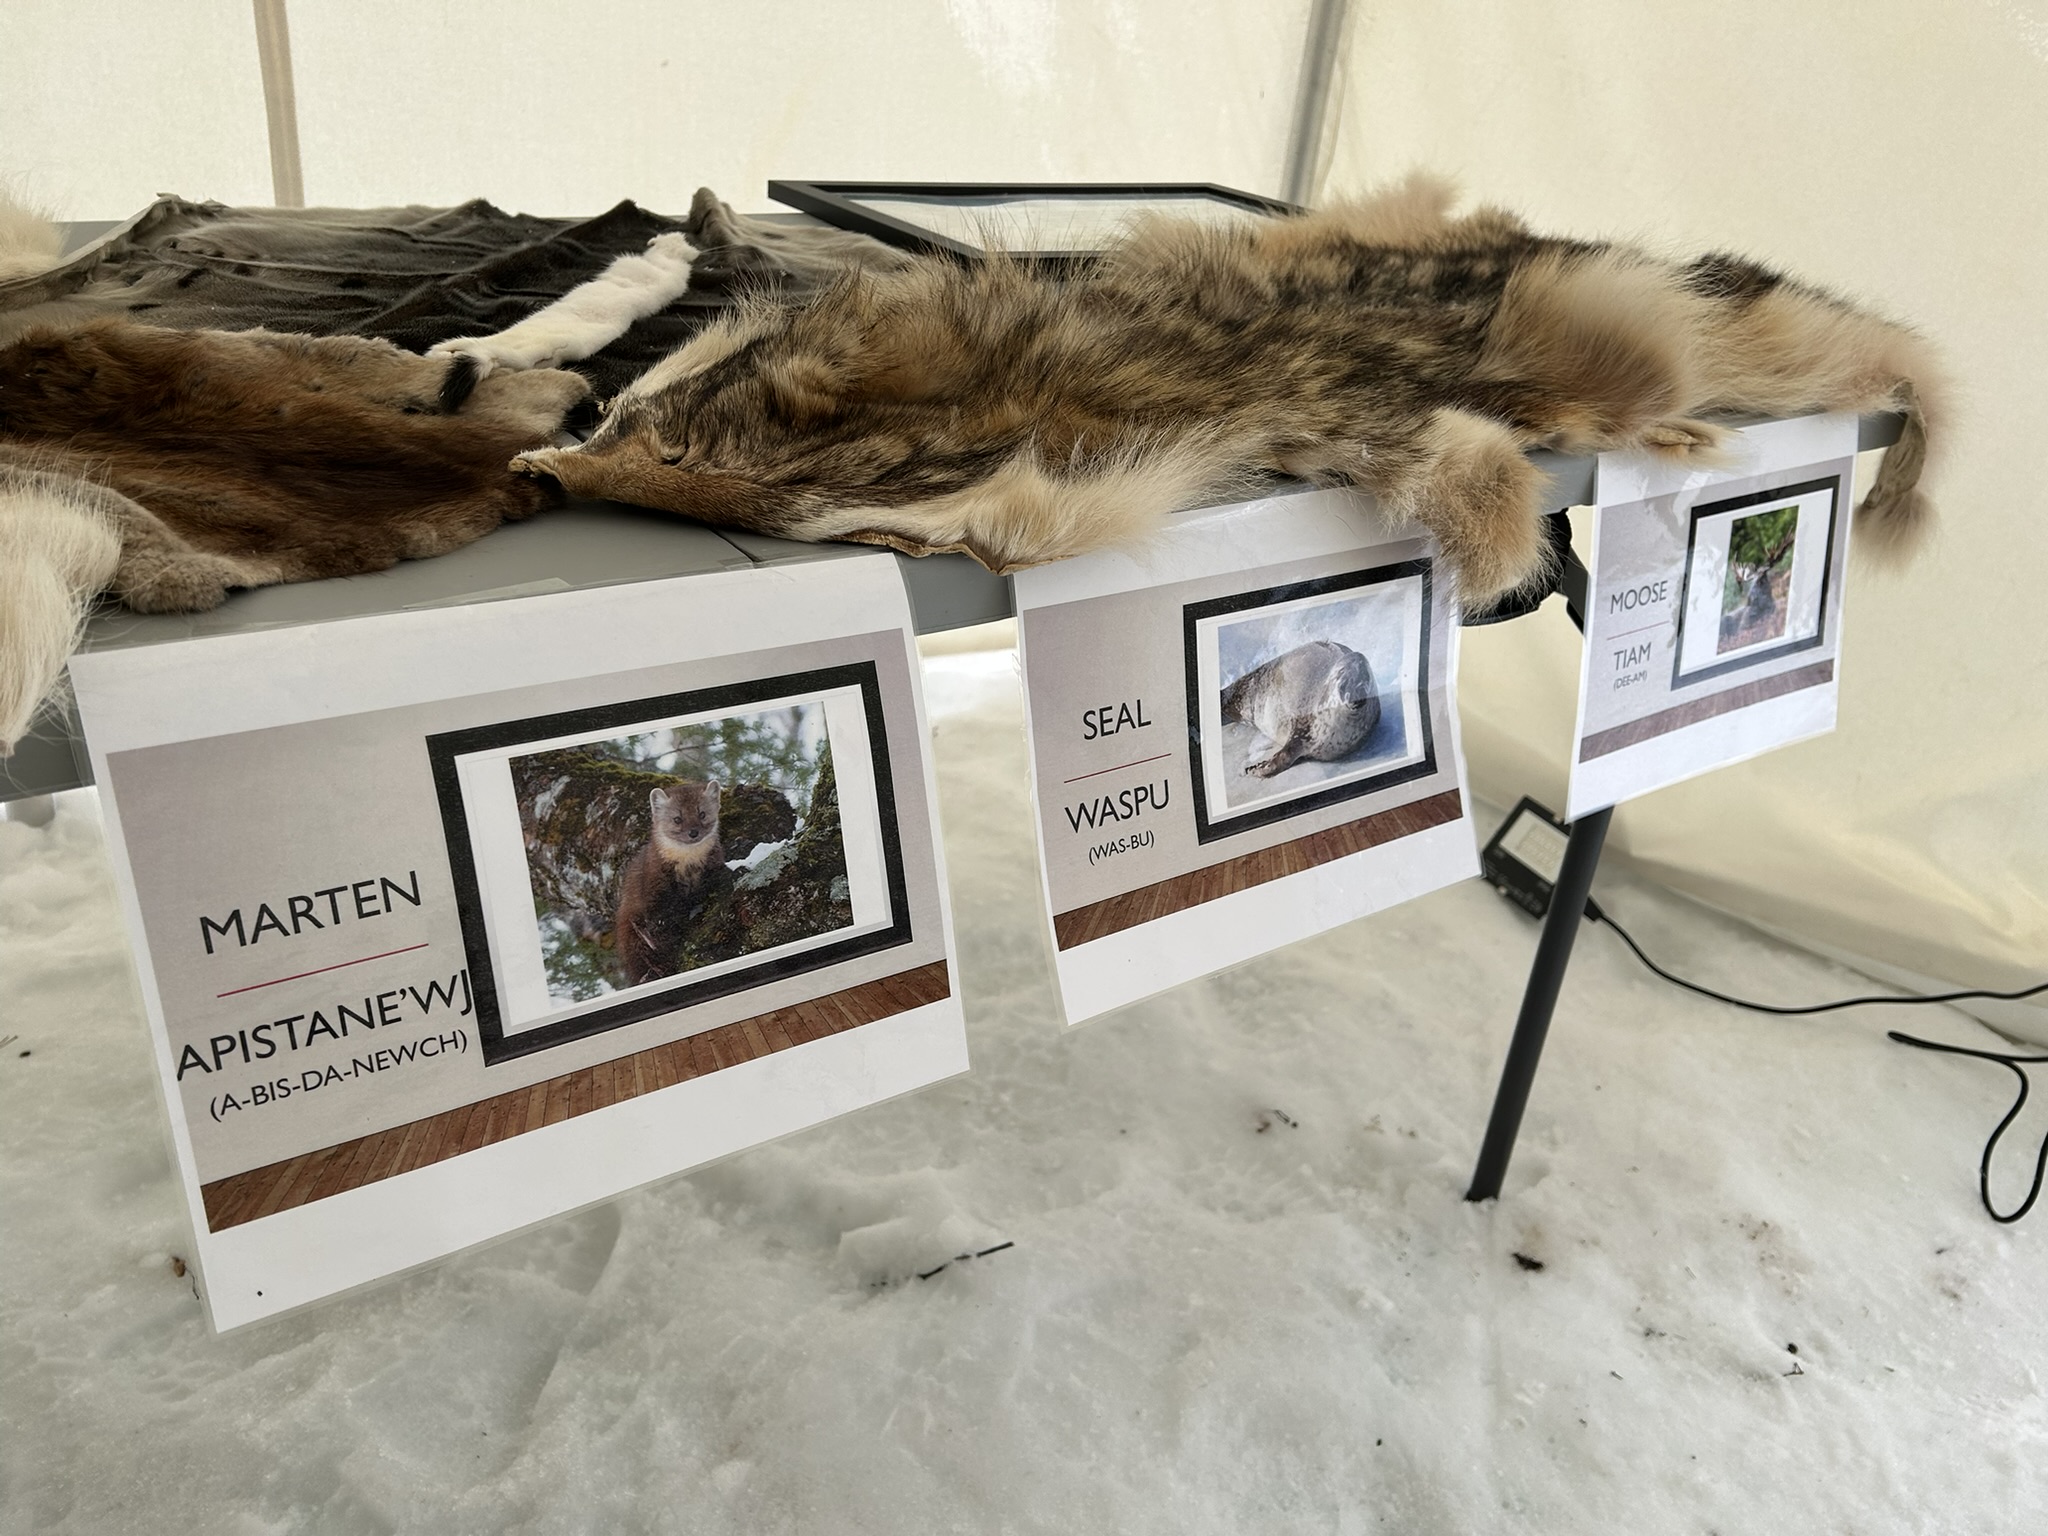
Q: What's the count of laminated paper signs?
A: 3